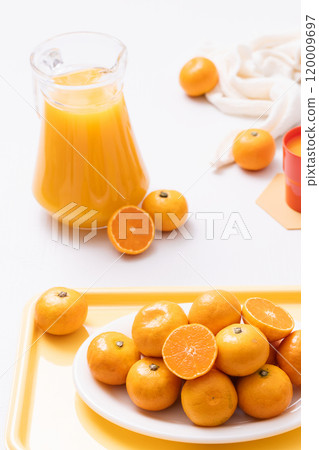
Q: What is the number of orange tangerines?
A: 15